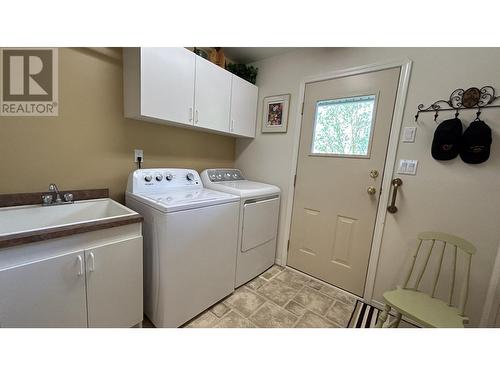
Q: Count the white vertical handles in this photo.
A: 5